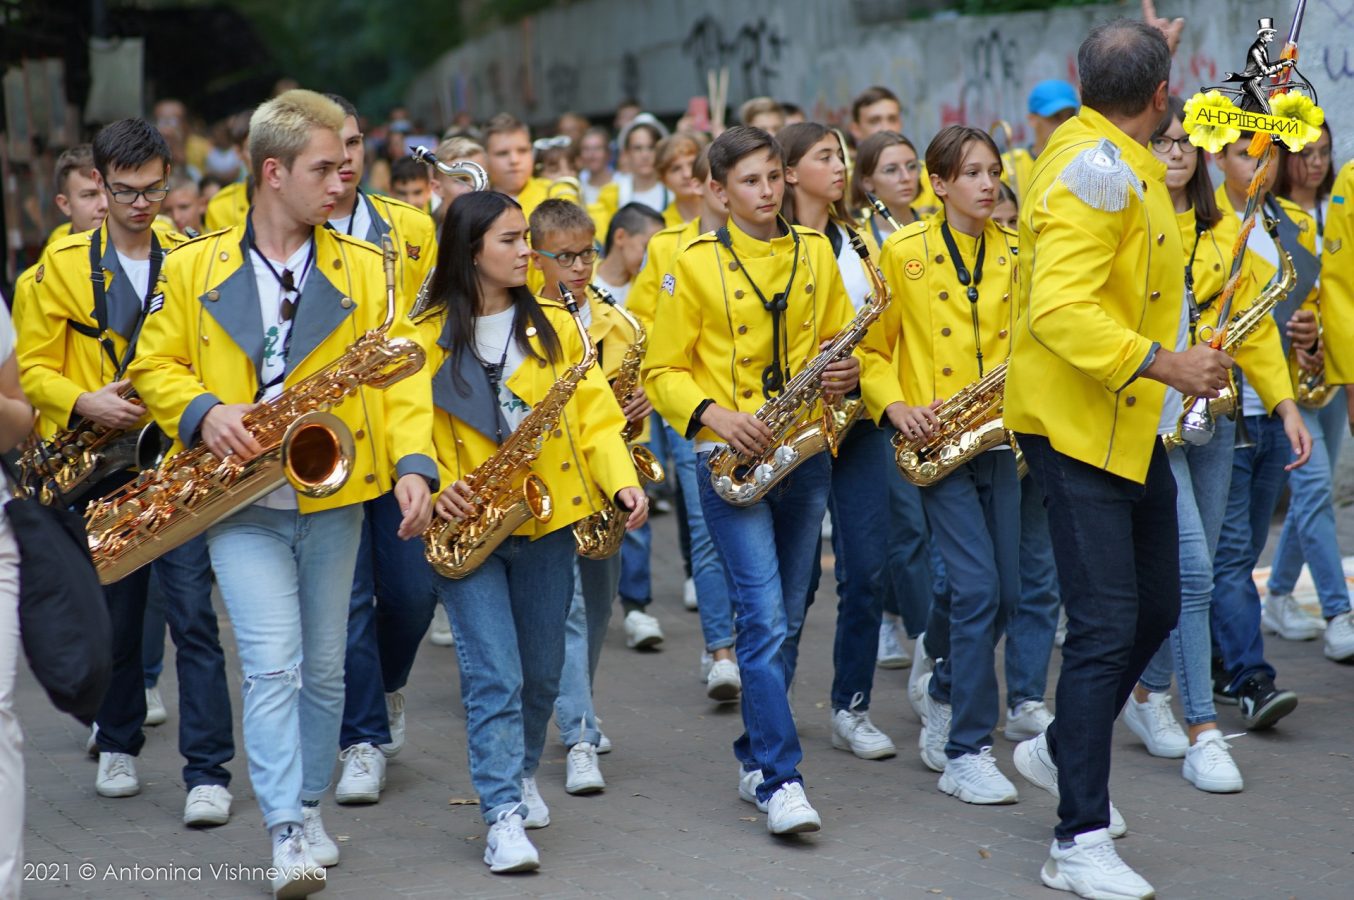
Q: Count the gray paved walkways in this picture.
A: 1